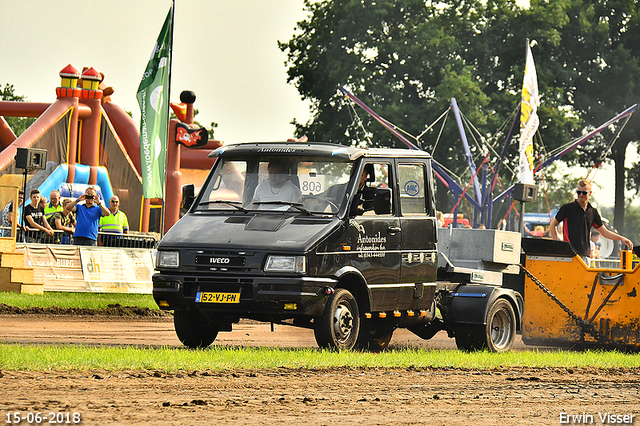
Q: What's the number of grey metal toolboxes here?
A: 2